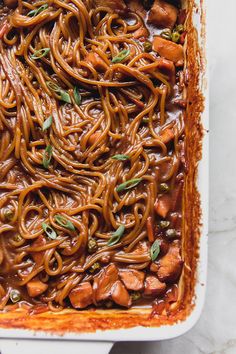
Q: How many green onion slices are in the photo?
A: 14